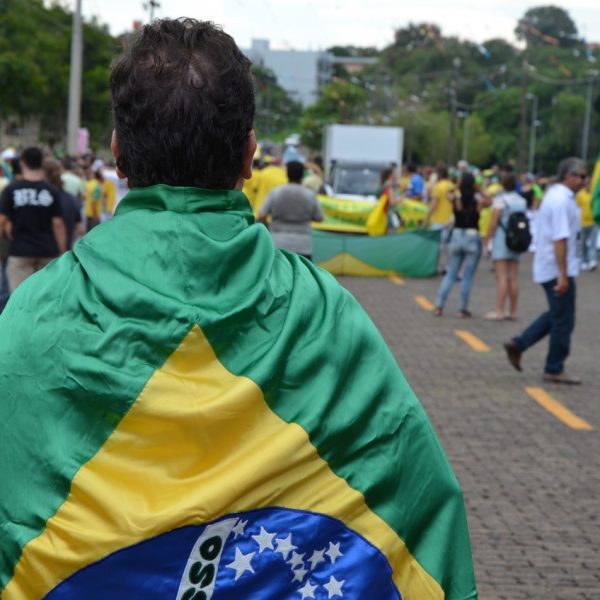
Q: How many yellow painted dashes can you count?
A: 4